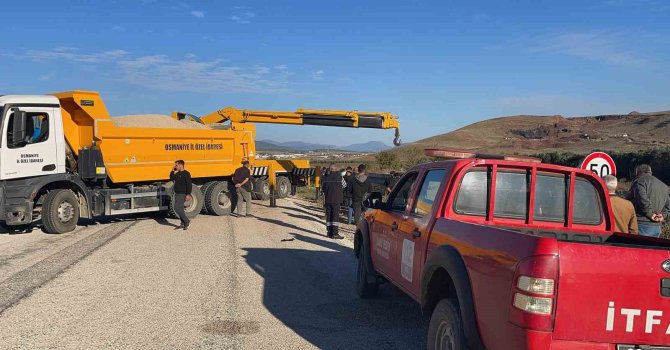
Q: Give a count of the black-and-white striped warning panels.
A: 2